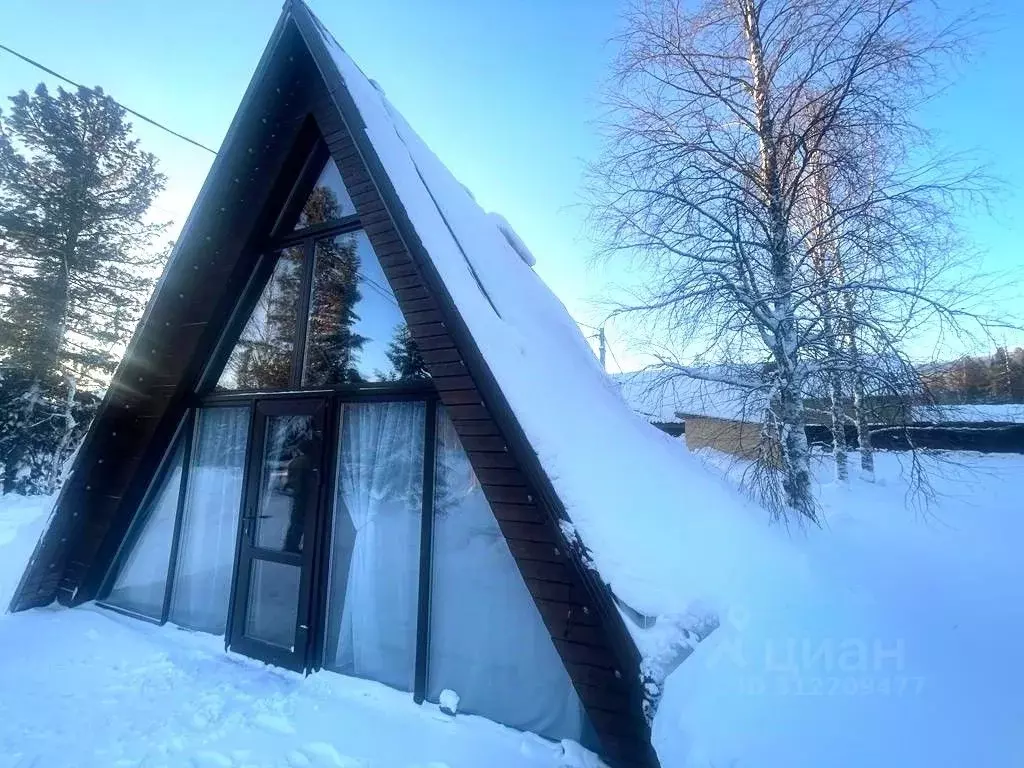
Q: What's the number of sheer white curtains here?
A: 2